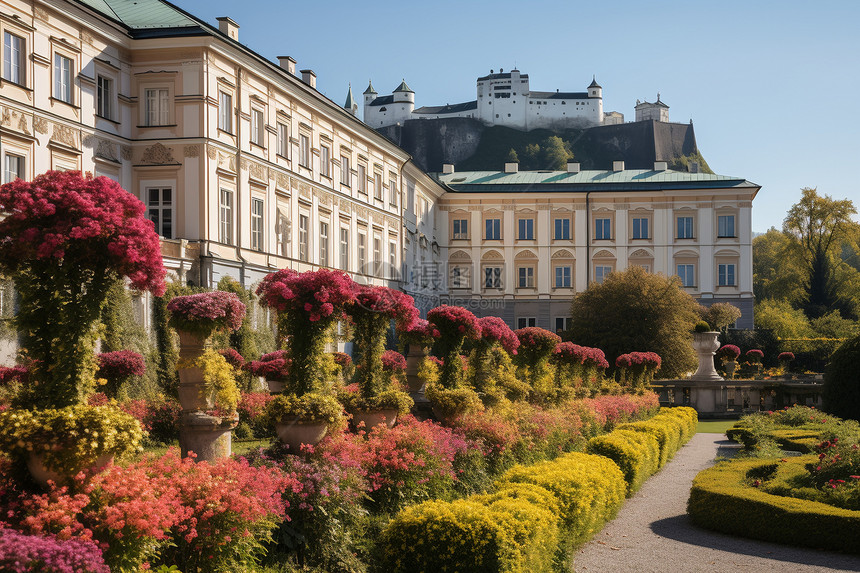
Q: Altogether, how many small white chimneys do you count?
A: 8